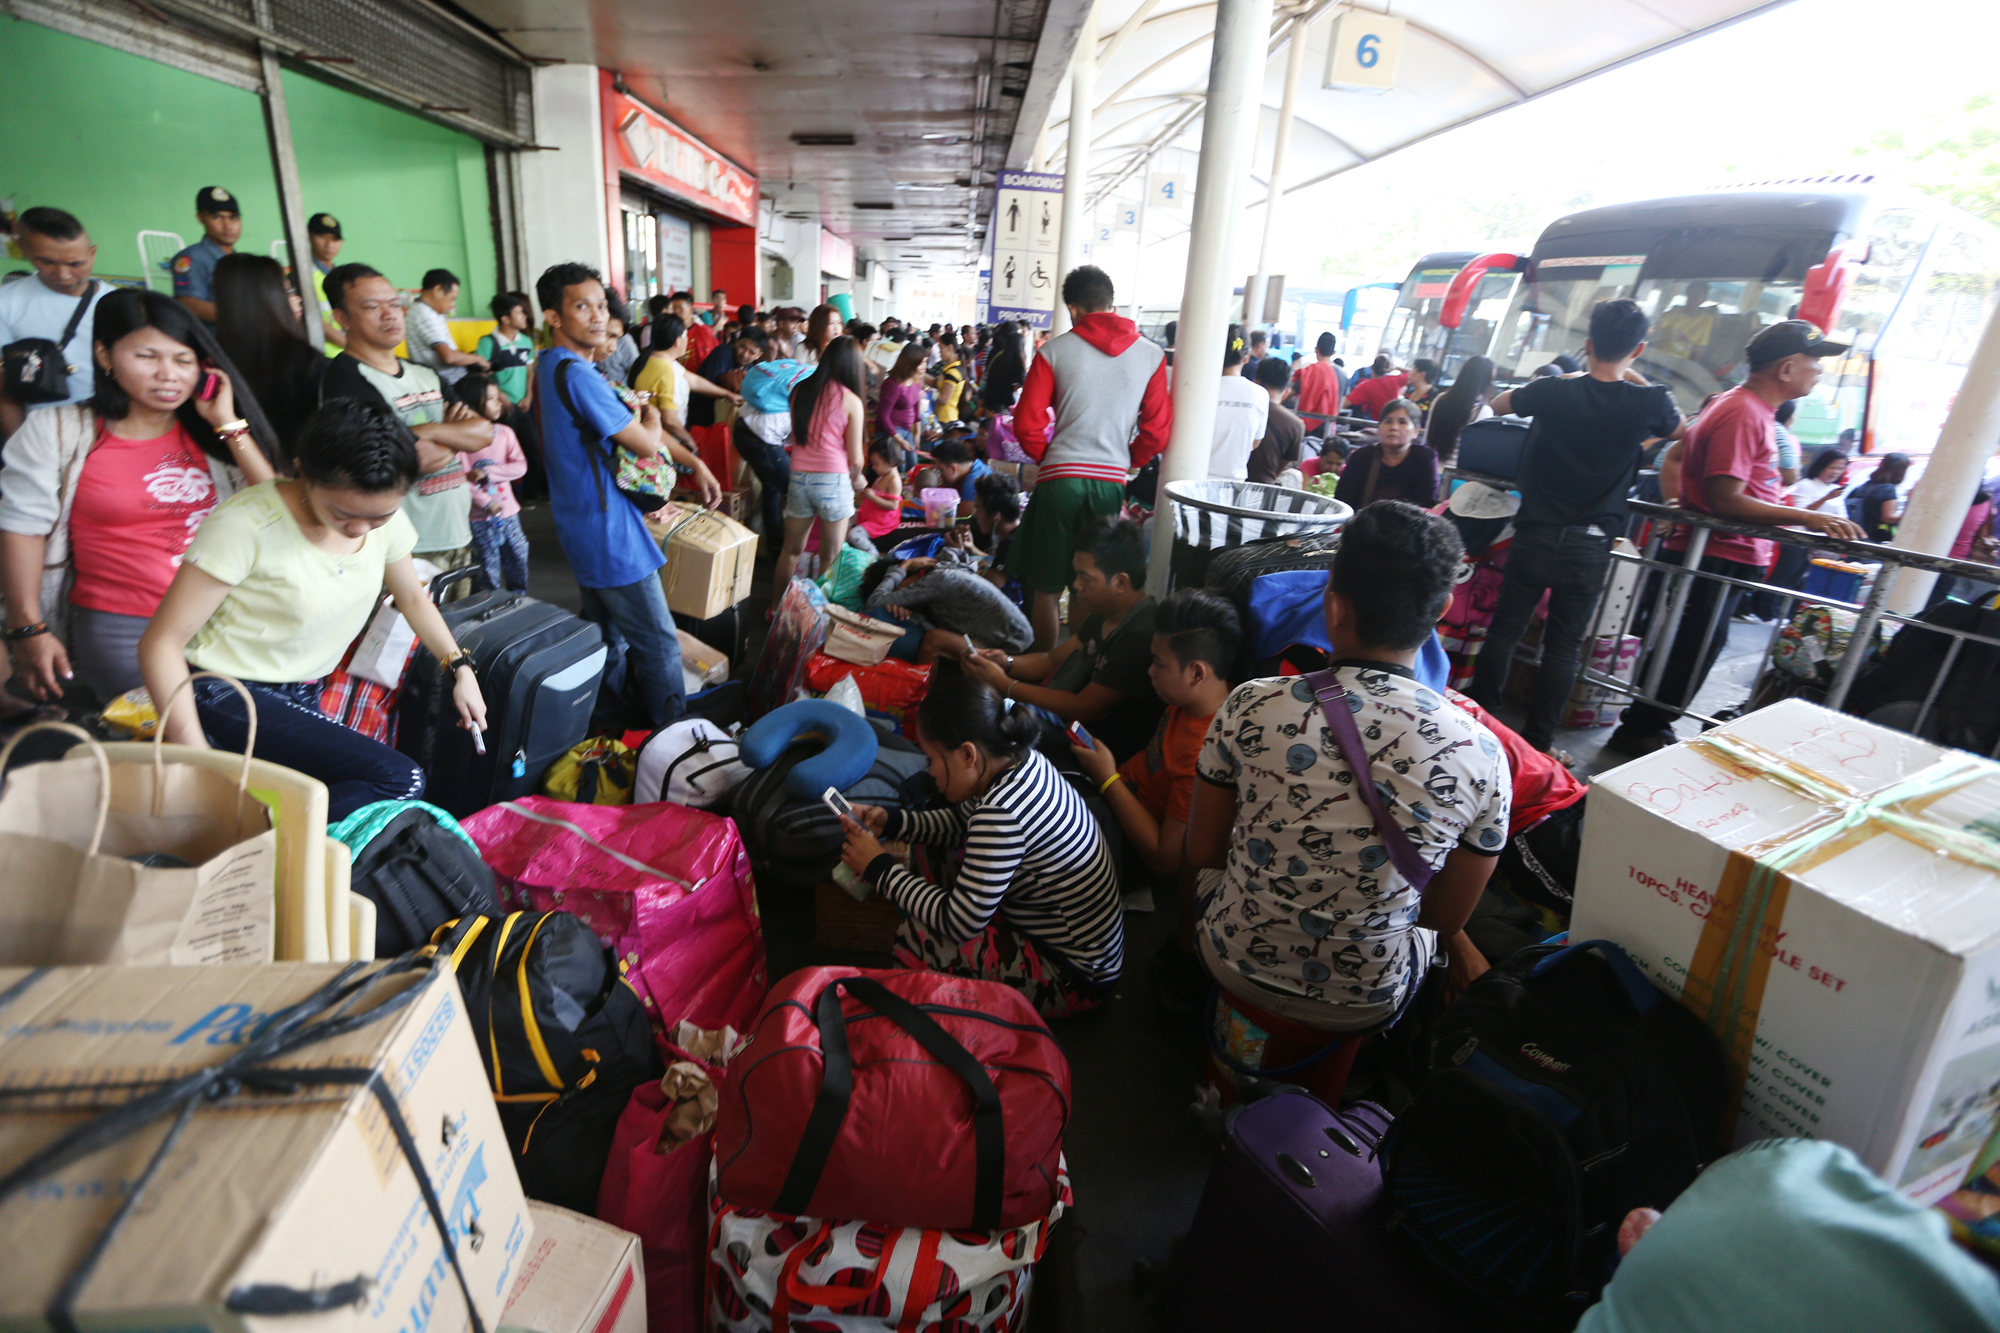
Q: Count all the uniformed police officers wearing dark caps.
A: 2